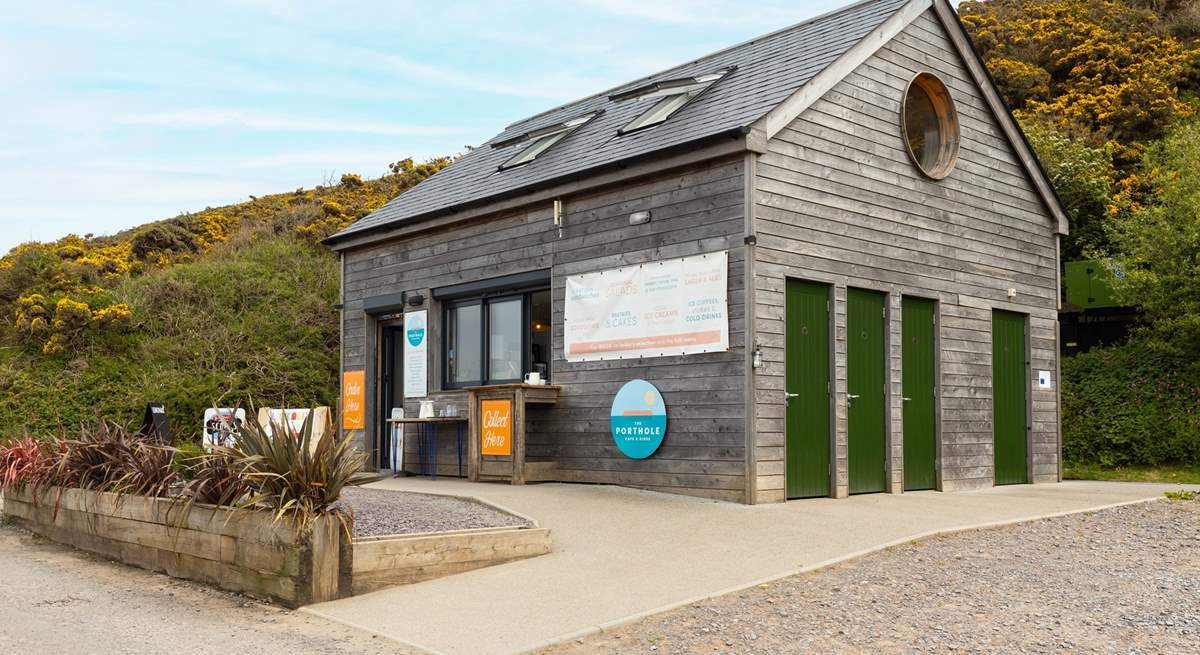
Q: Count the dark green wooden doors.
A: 4